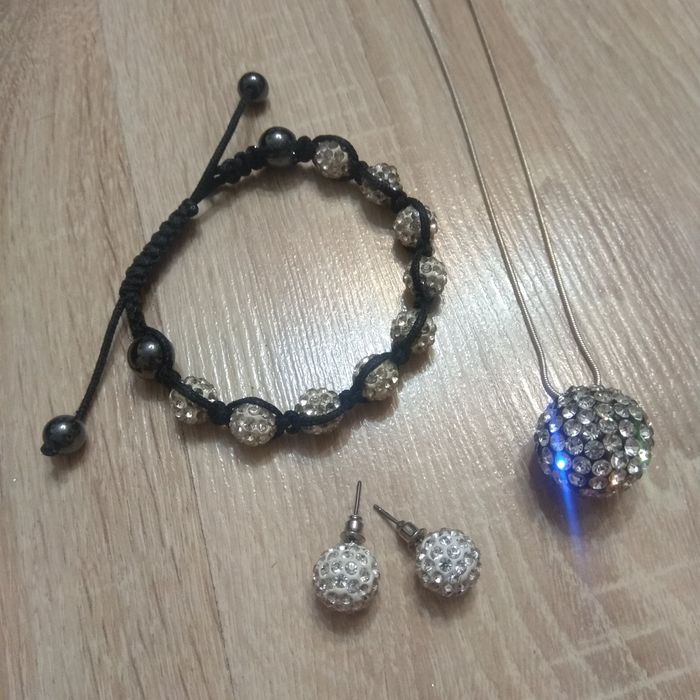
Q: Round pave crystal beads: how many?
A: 12